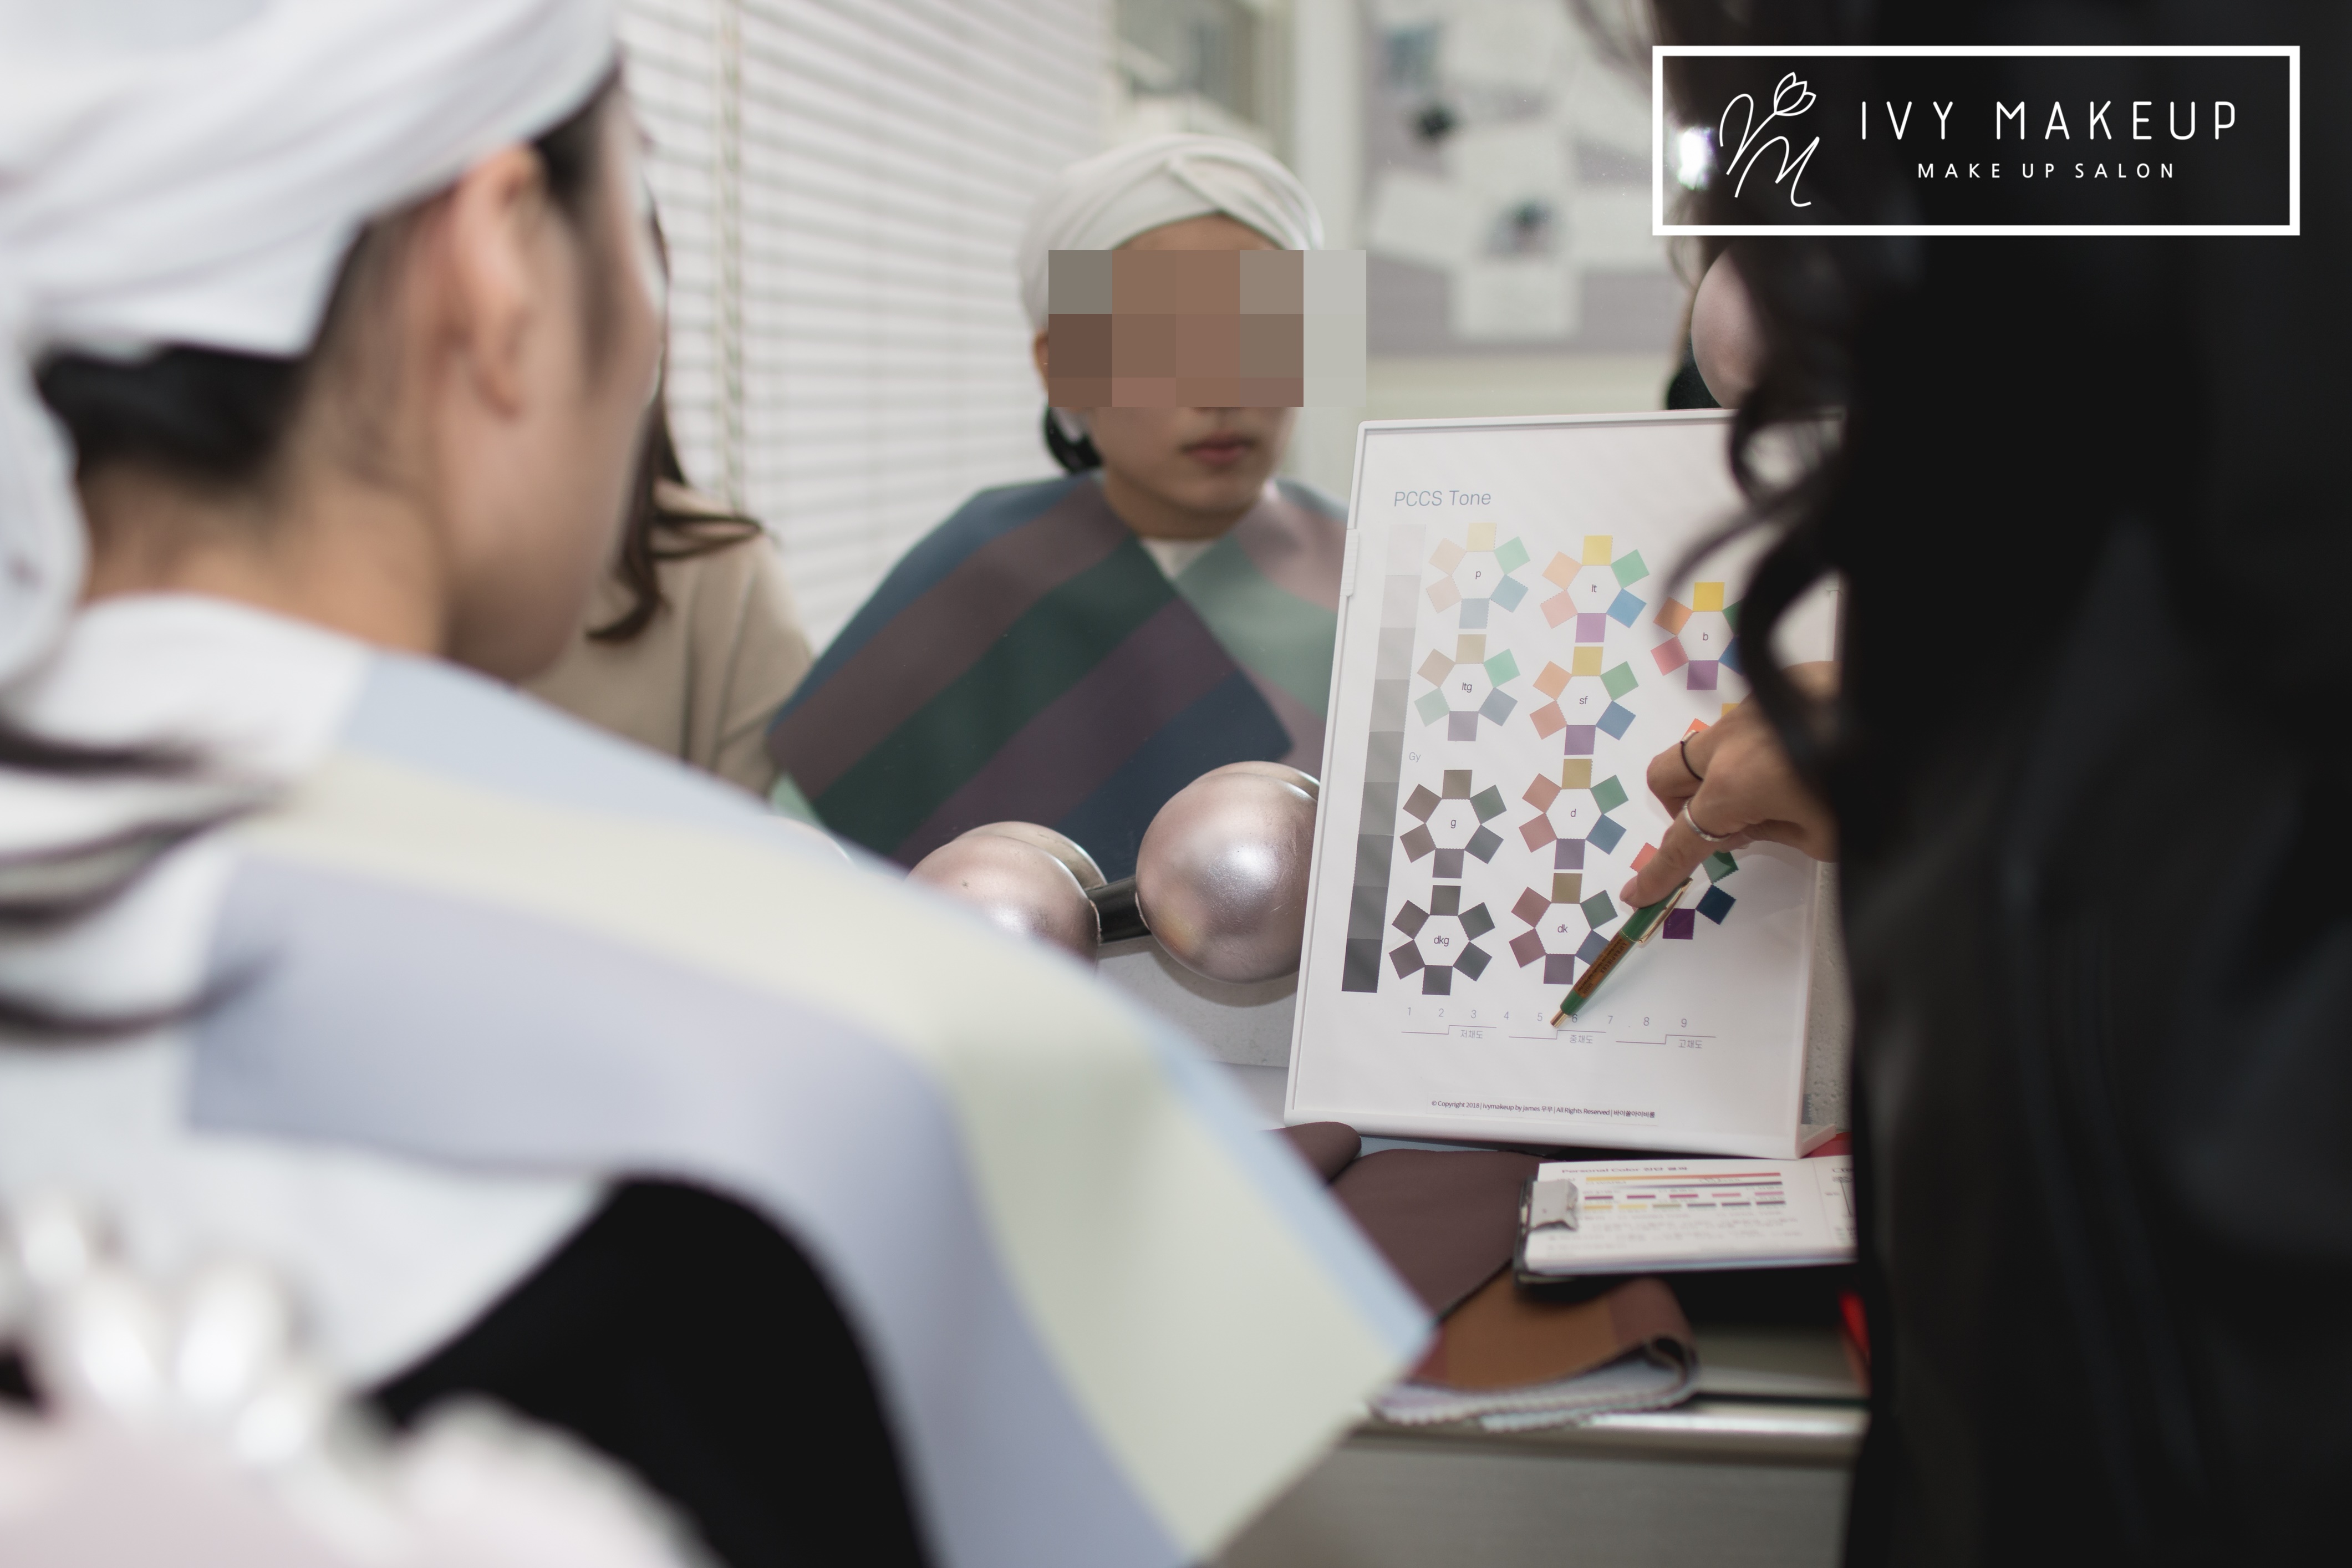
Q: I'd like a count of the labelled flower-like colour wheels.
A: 9